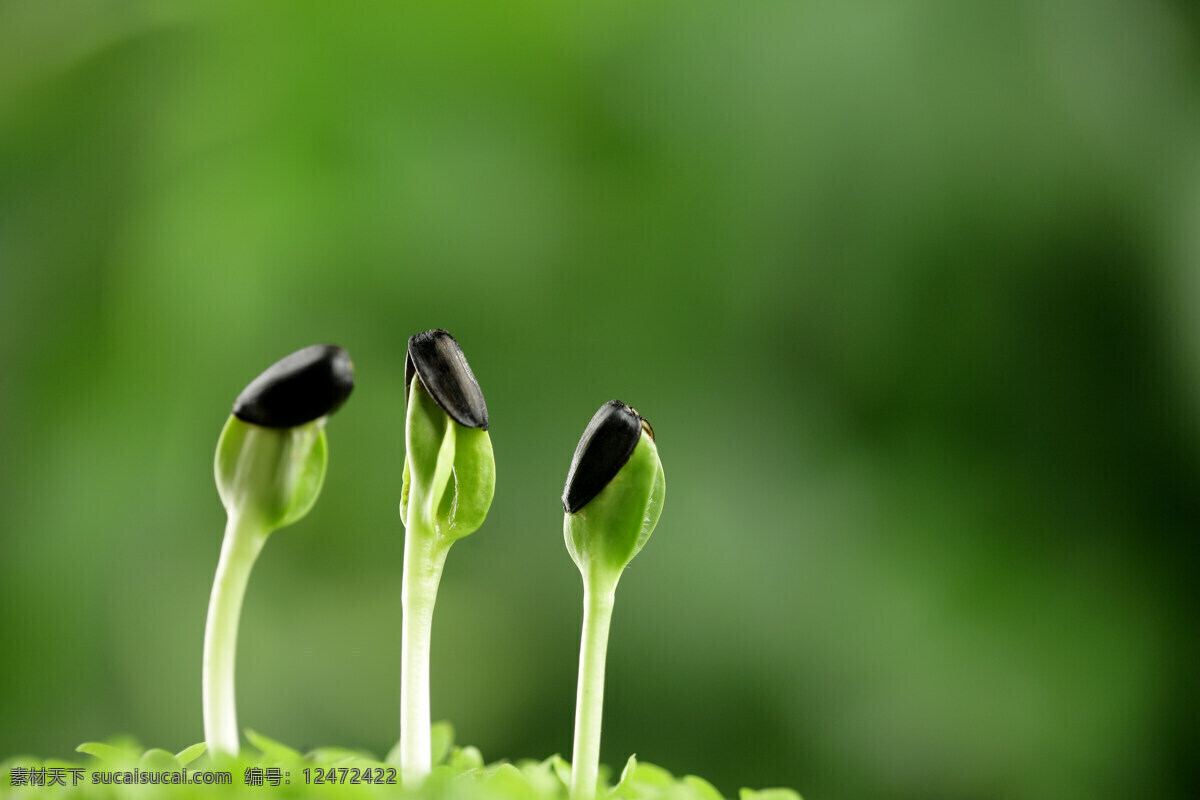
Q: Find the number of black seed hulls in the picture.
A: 3